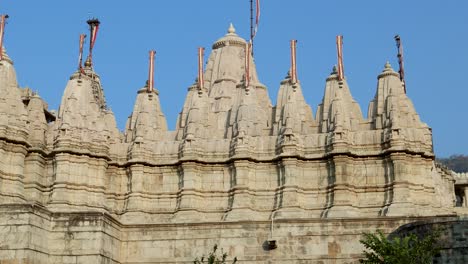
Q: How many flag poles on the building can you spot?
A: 10